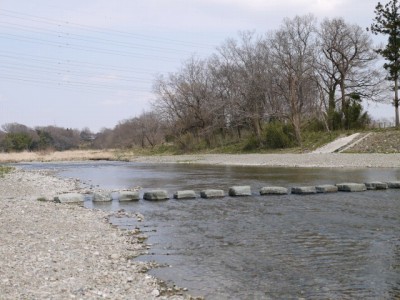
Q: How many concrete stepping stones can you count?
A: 13